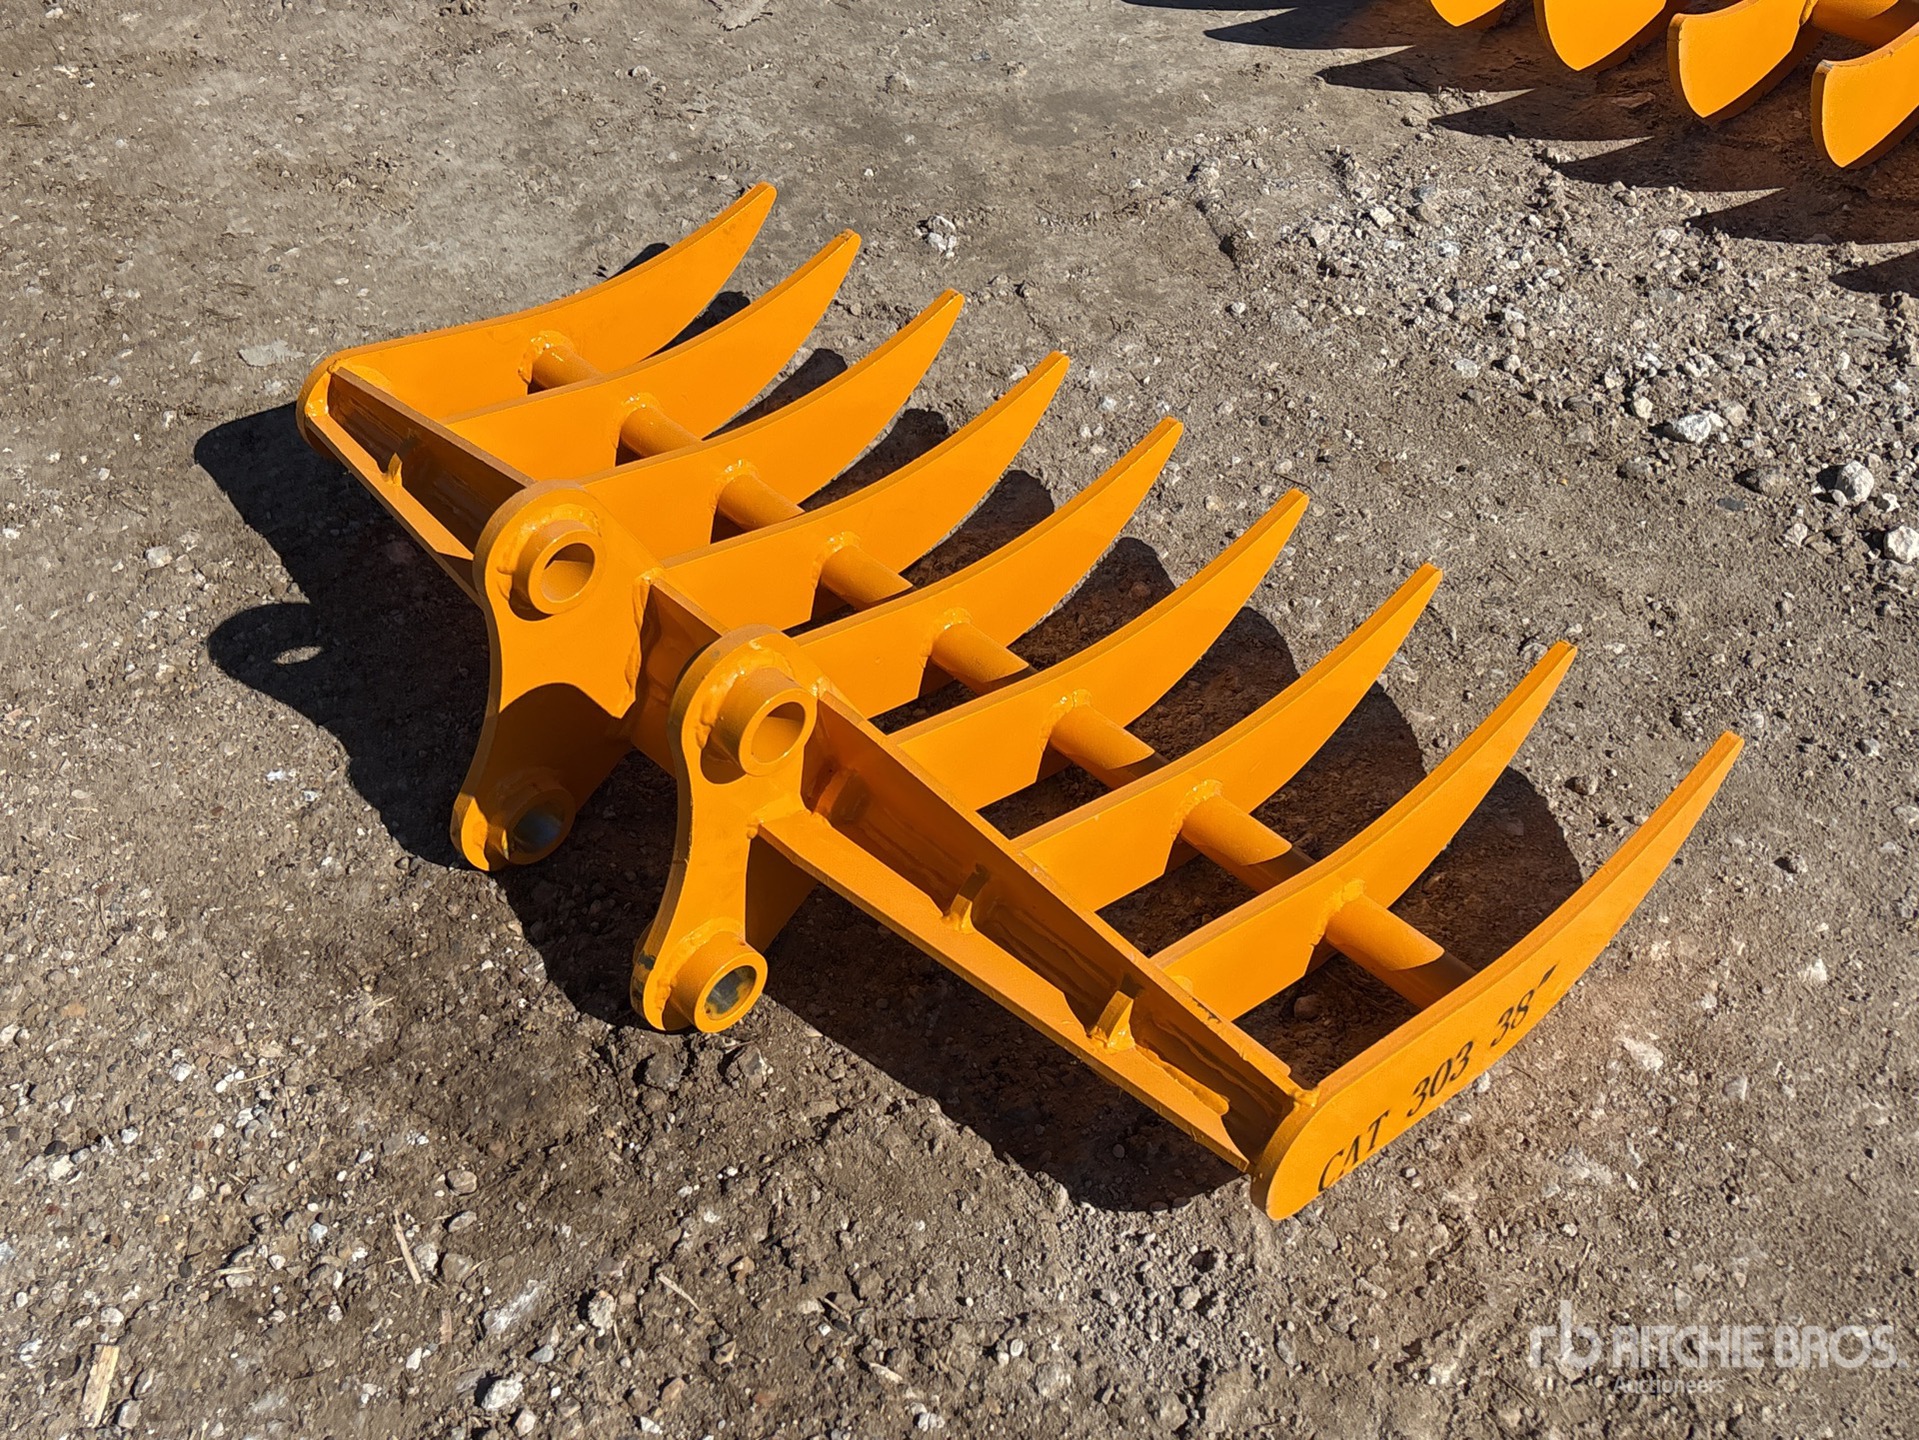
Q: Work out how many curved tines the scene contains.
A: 9